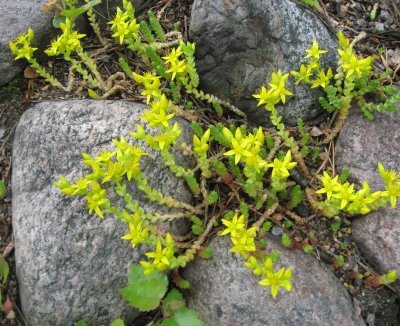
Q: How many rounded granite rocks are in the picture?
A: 5